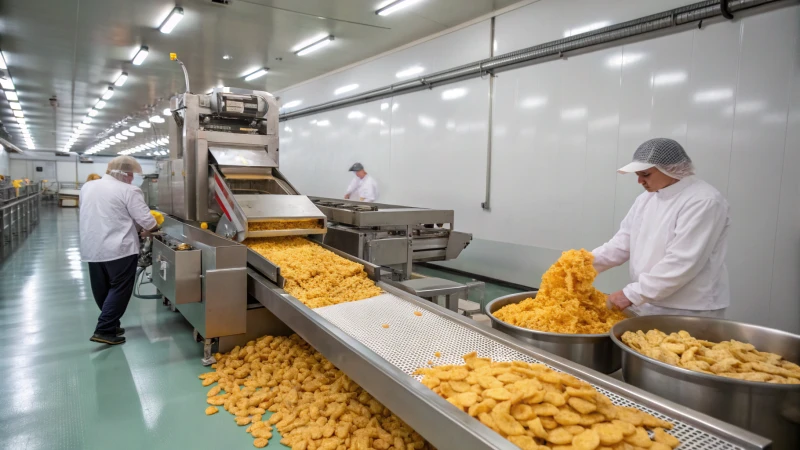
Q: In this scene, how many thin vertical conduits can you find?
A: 1